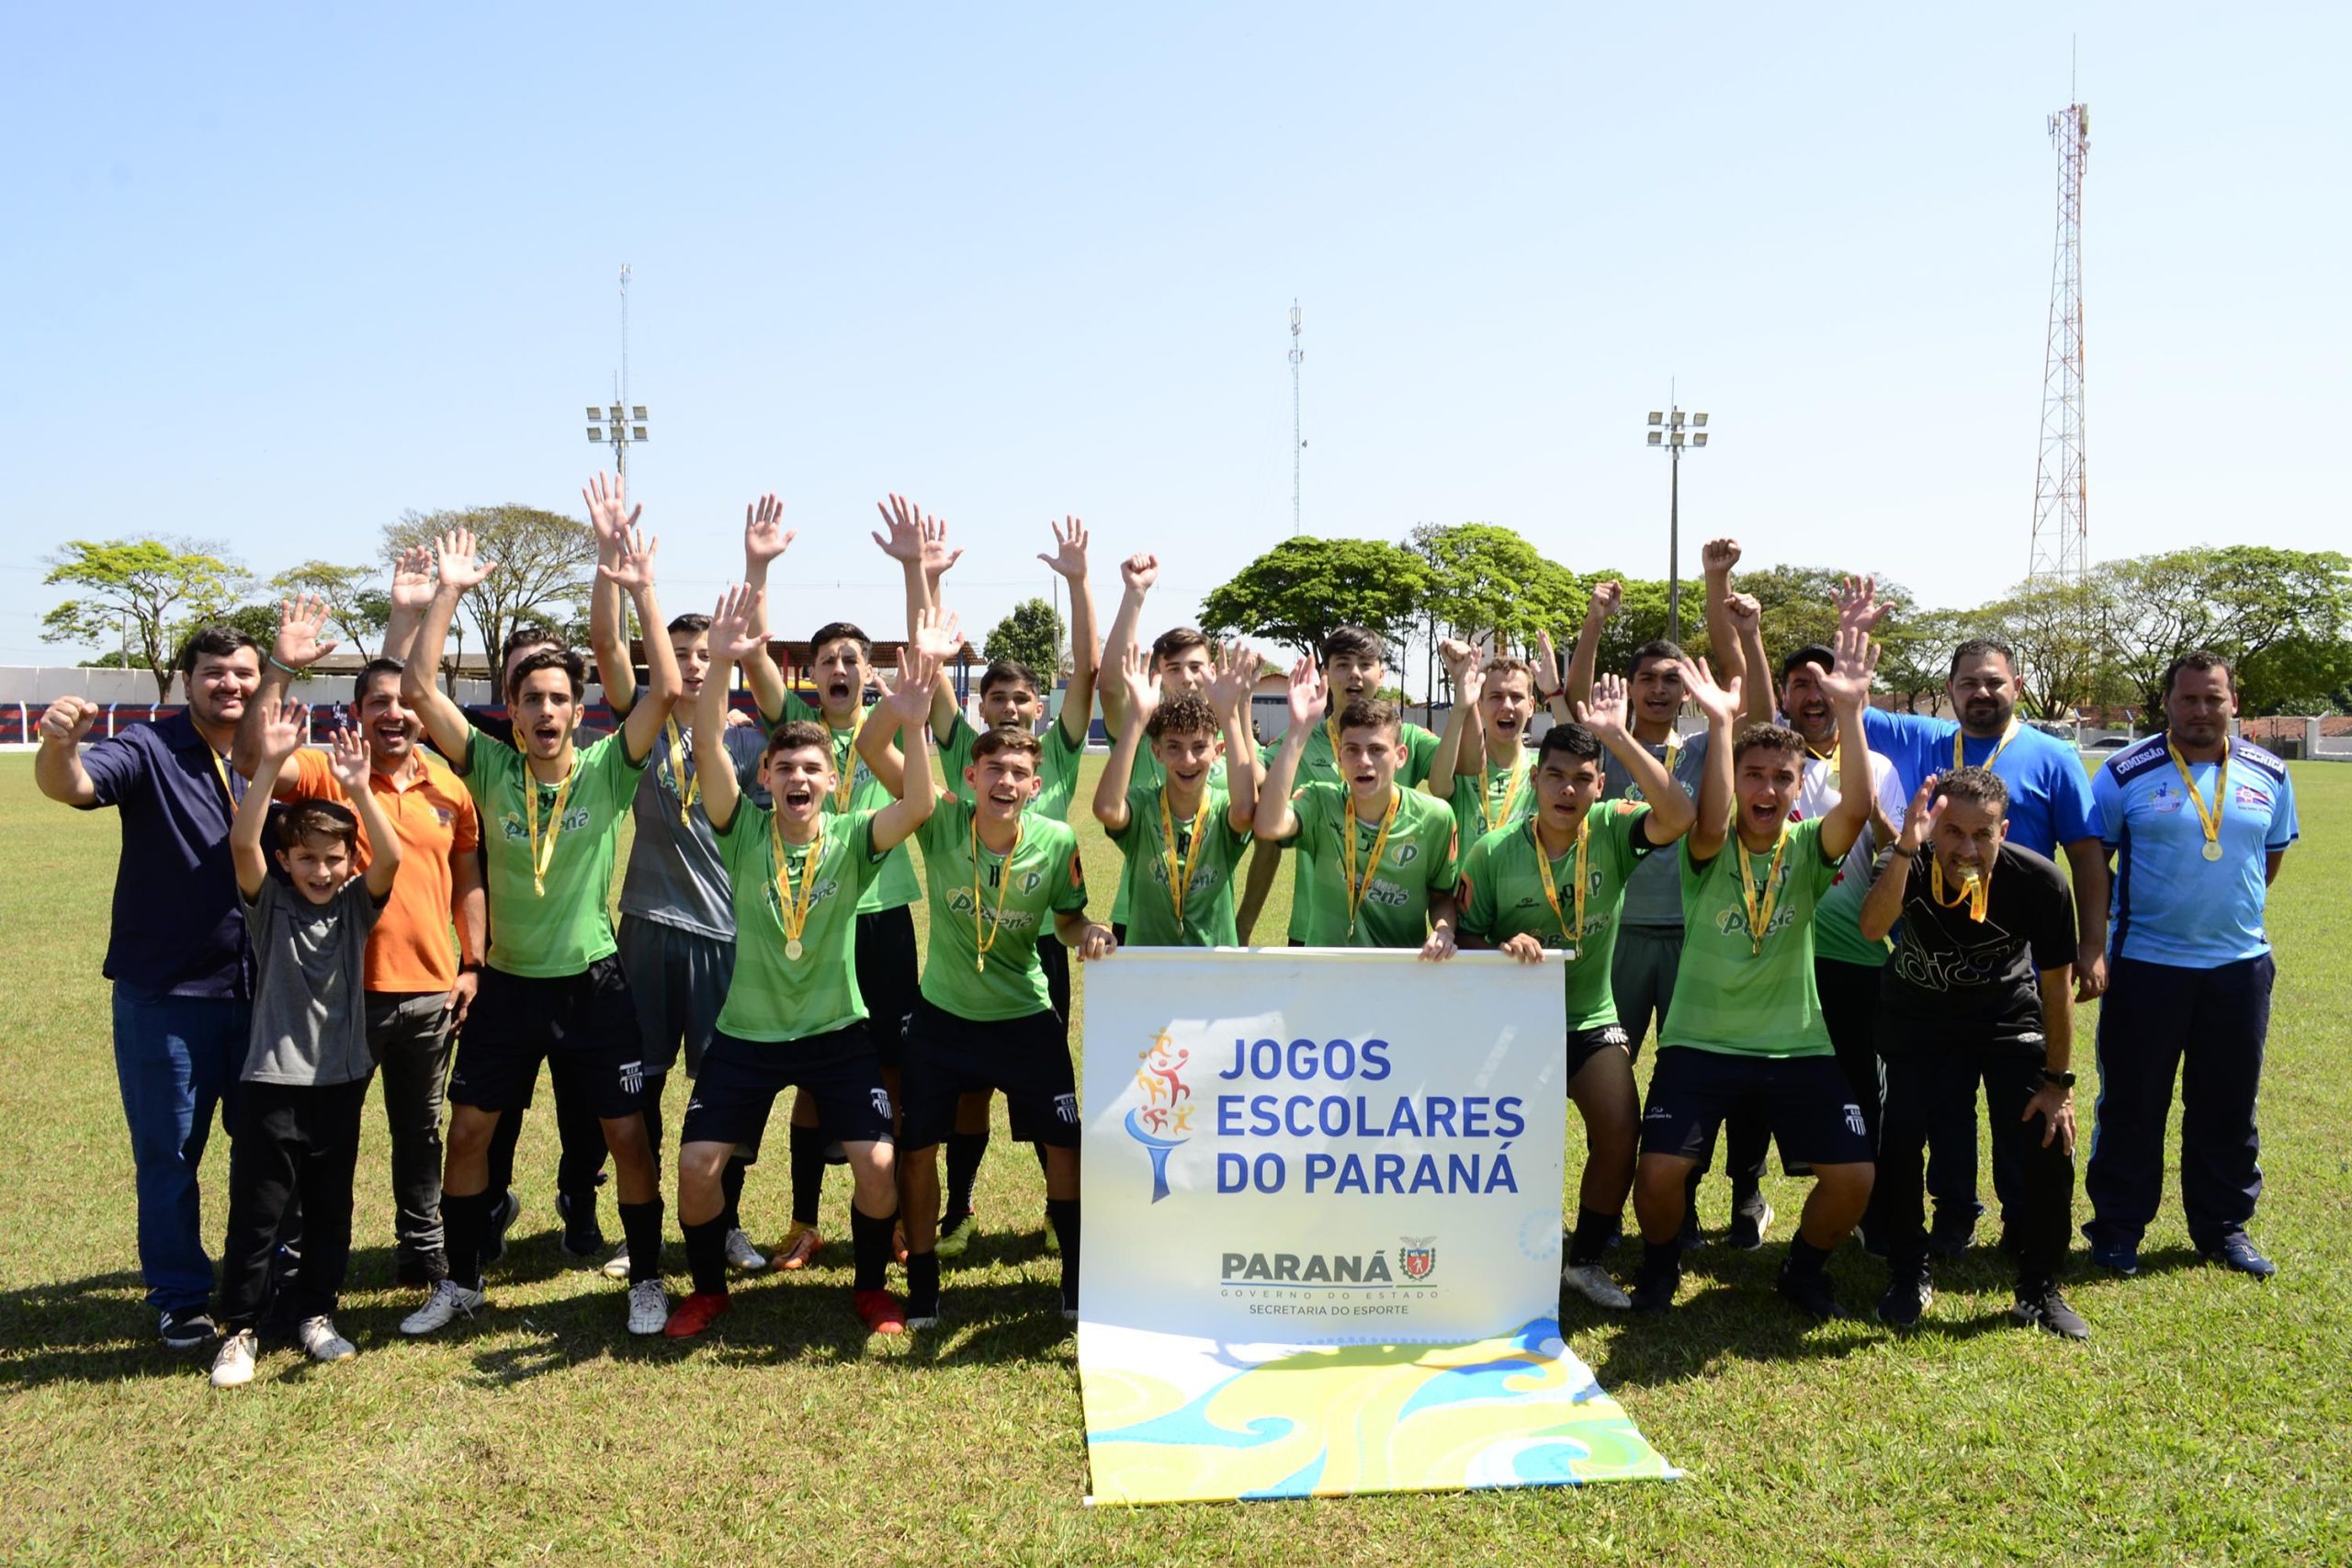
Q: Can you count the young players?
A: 14